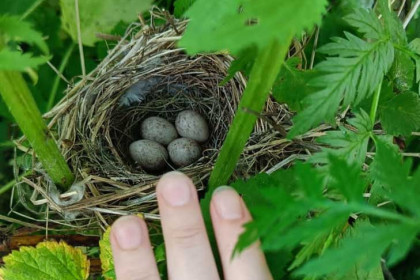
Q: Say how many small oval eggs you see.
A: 4